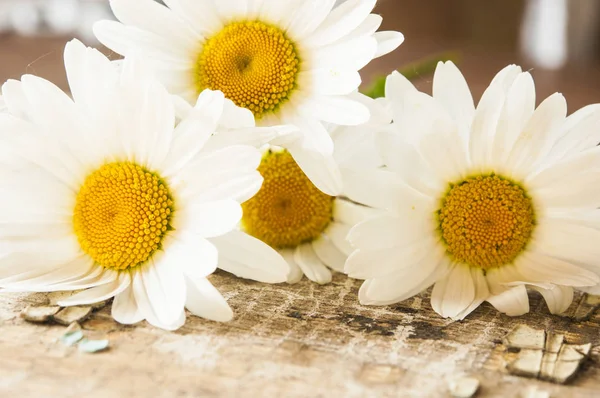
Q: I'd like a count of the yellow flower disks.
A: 4